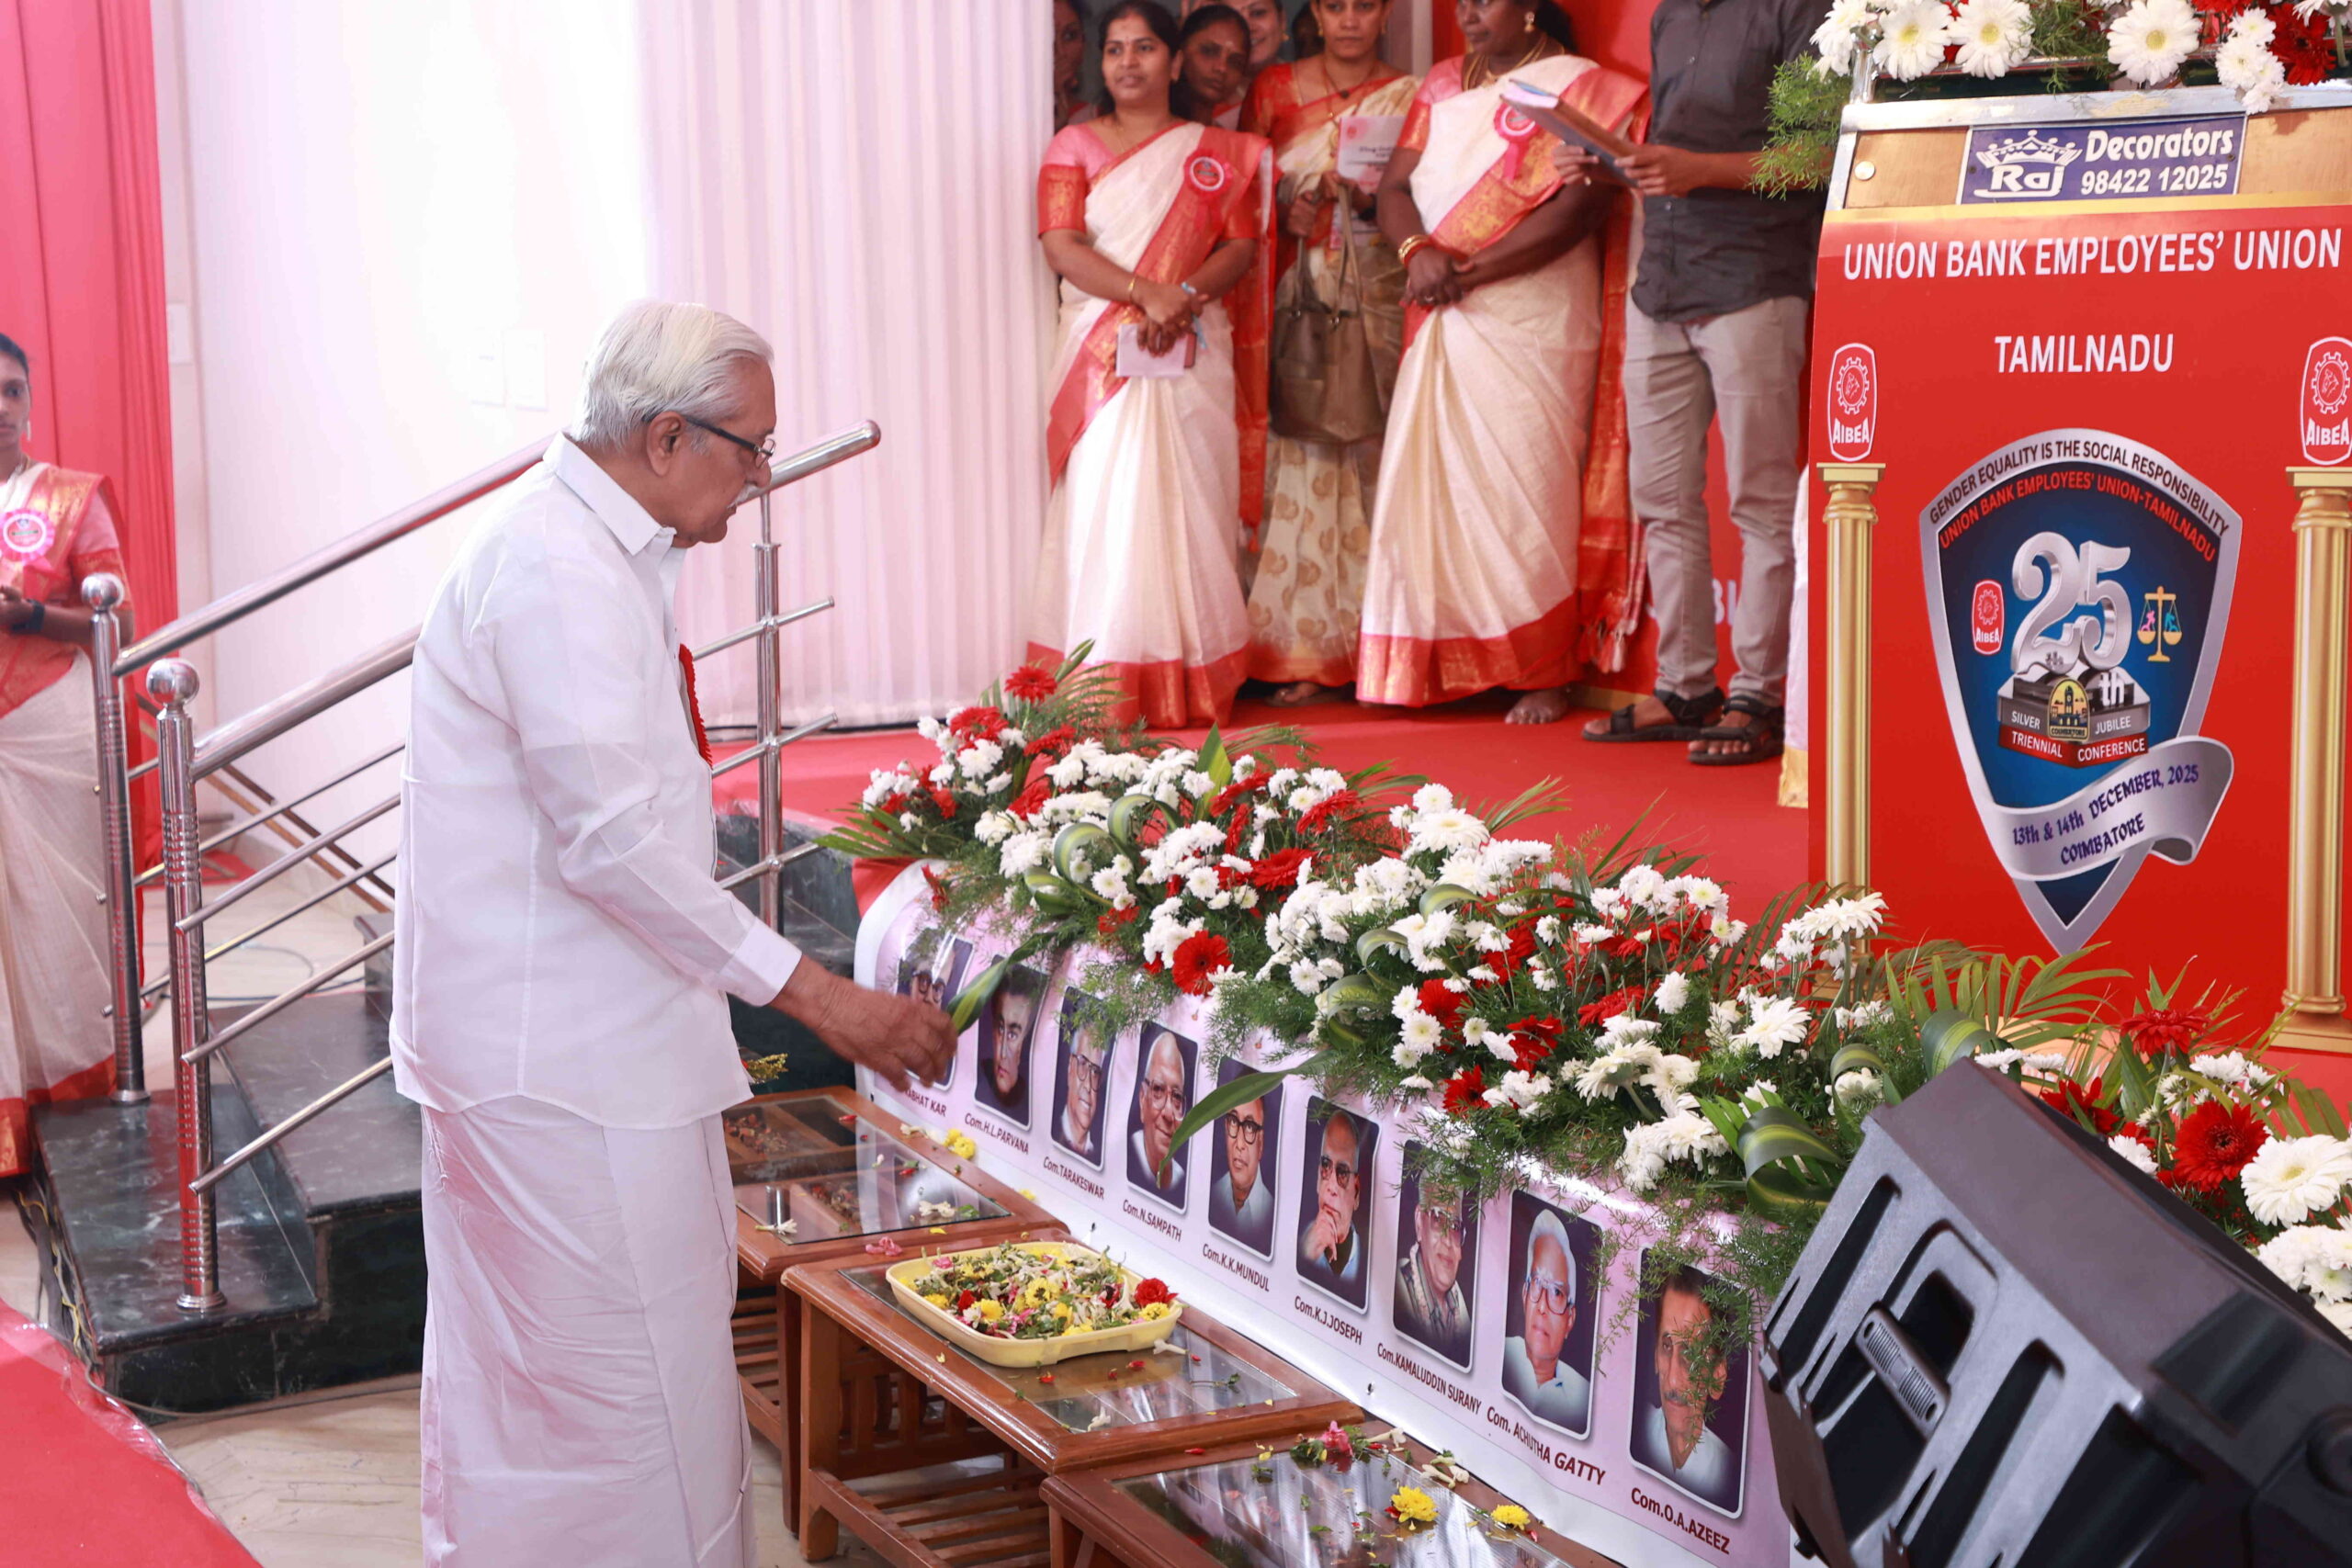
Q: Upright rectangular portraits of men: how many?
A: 9